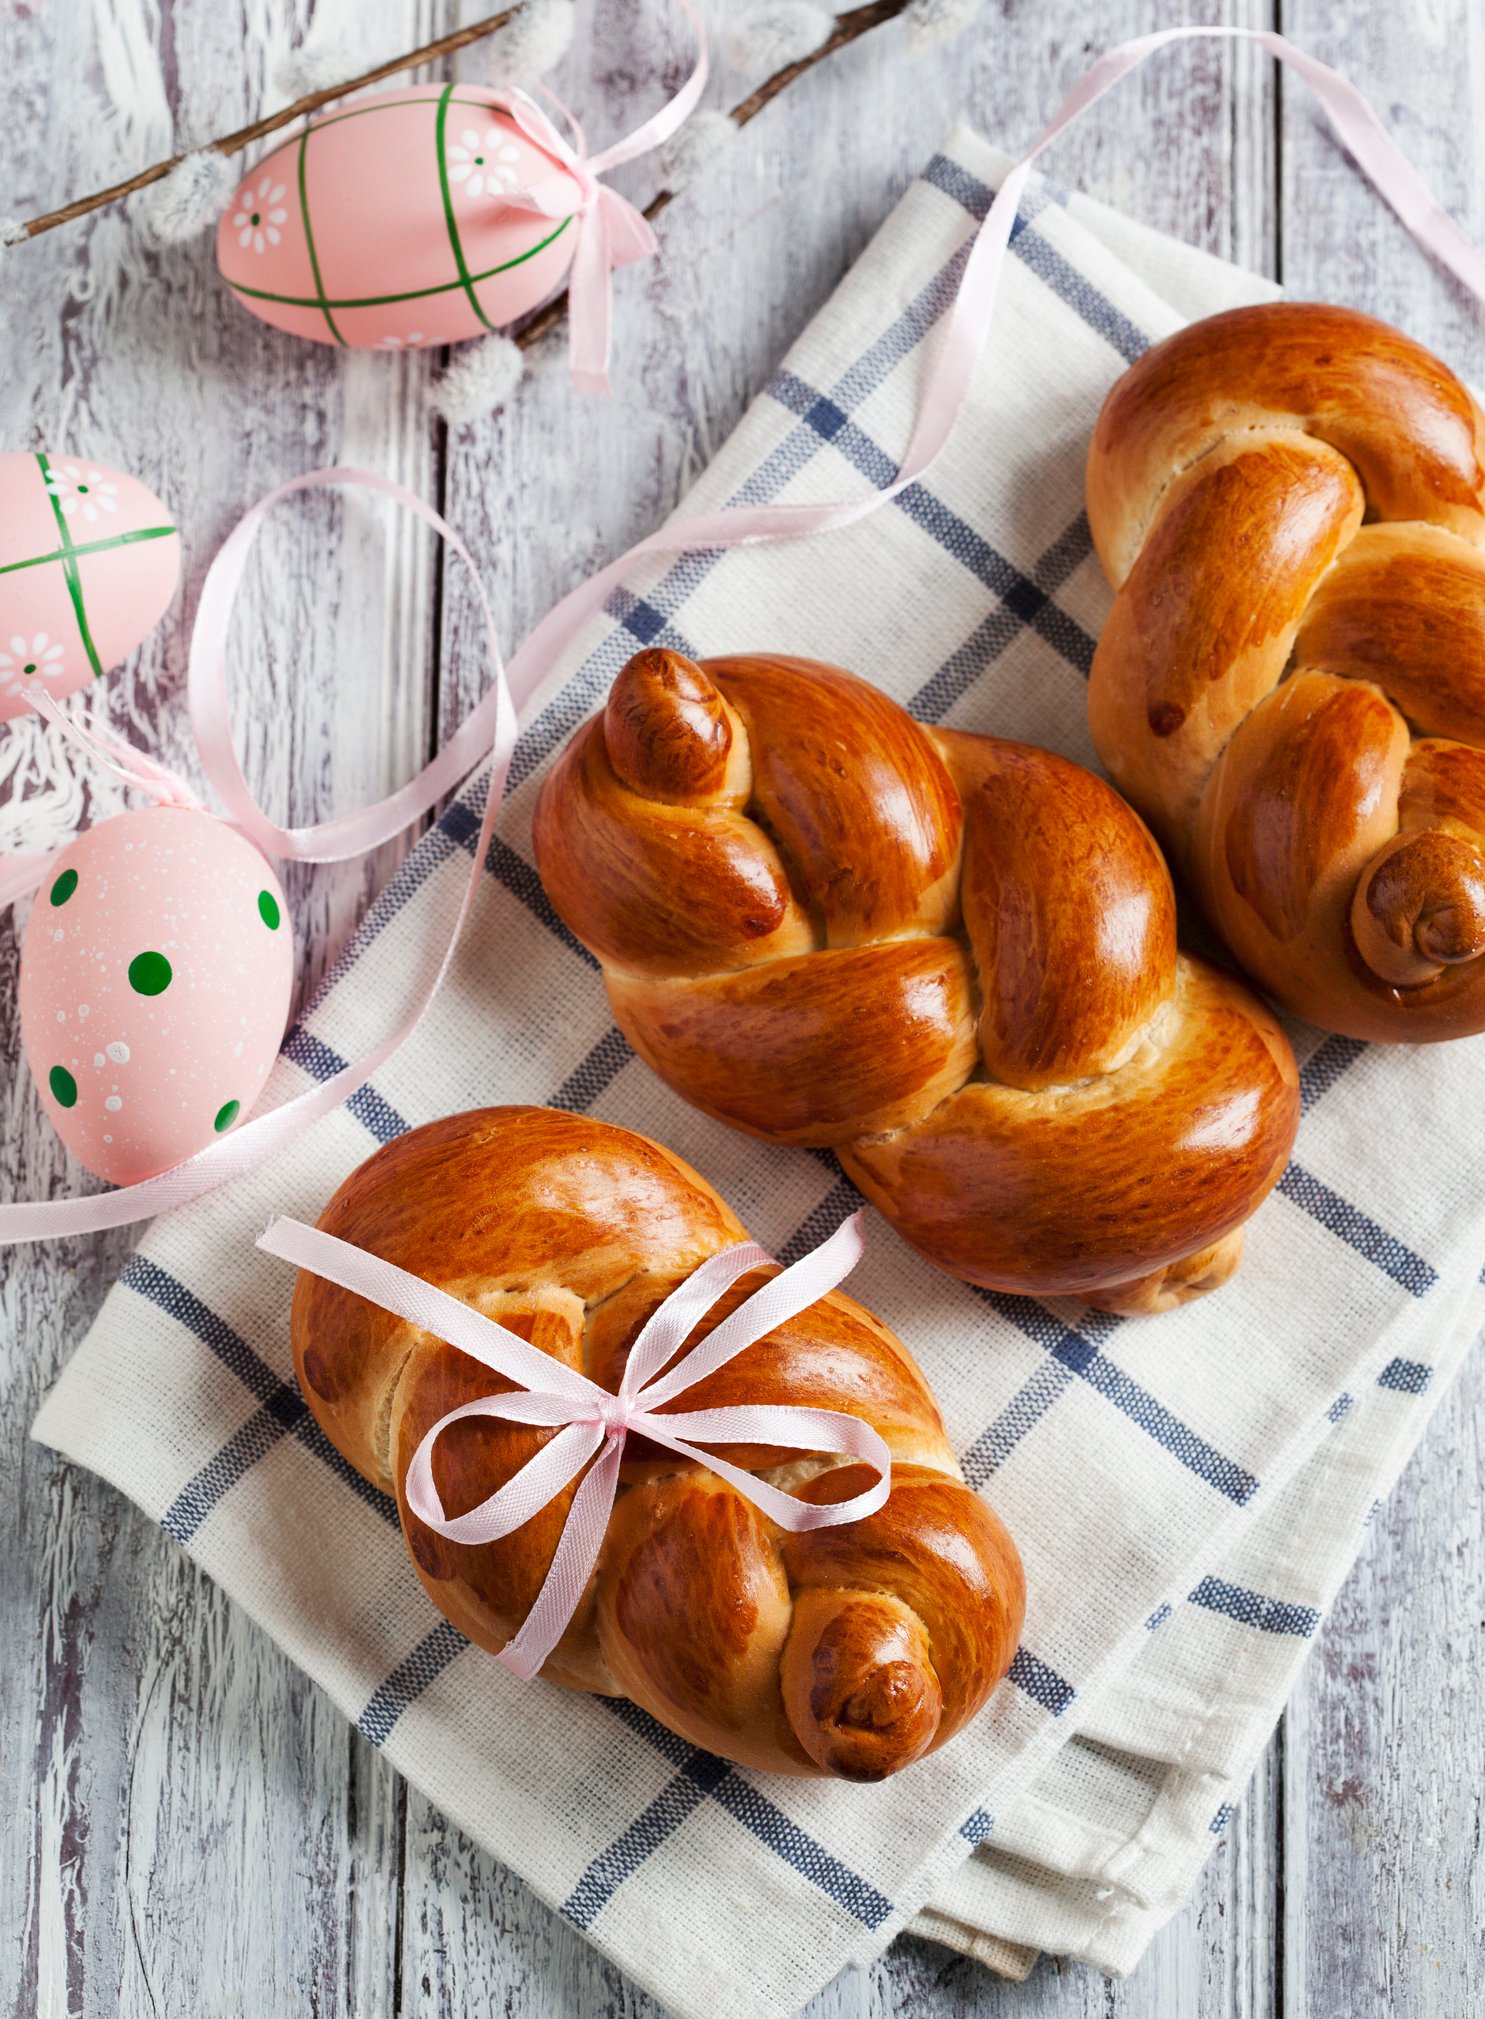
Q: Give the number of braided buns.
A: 3